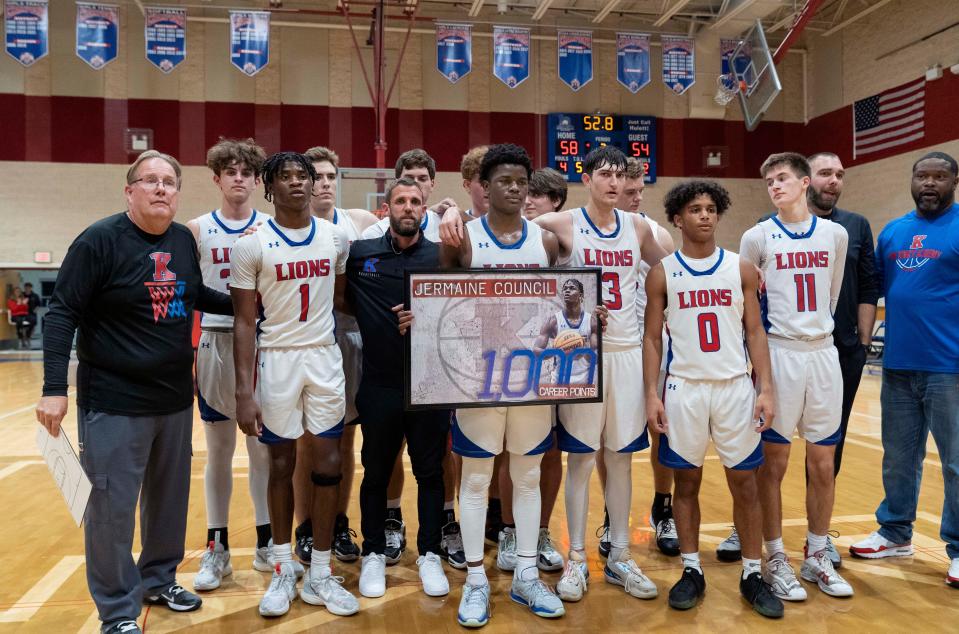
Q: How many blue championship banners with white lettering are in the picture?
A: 10